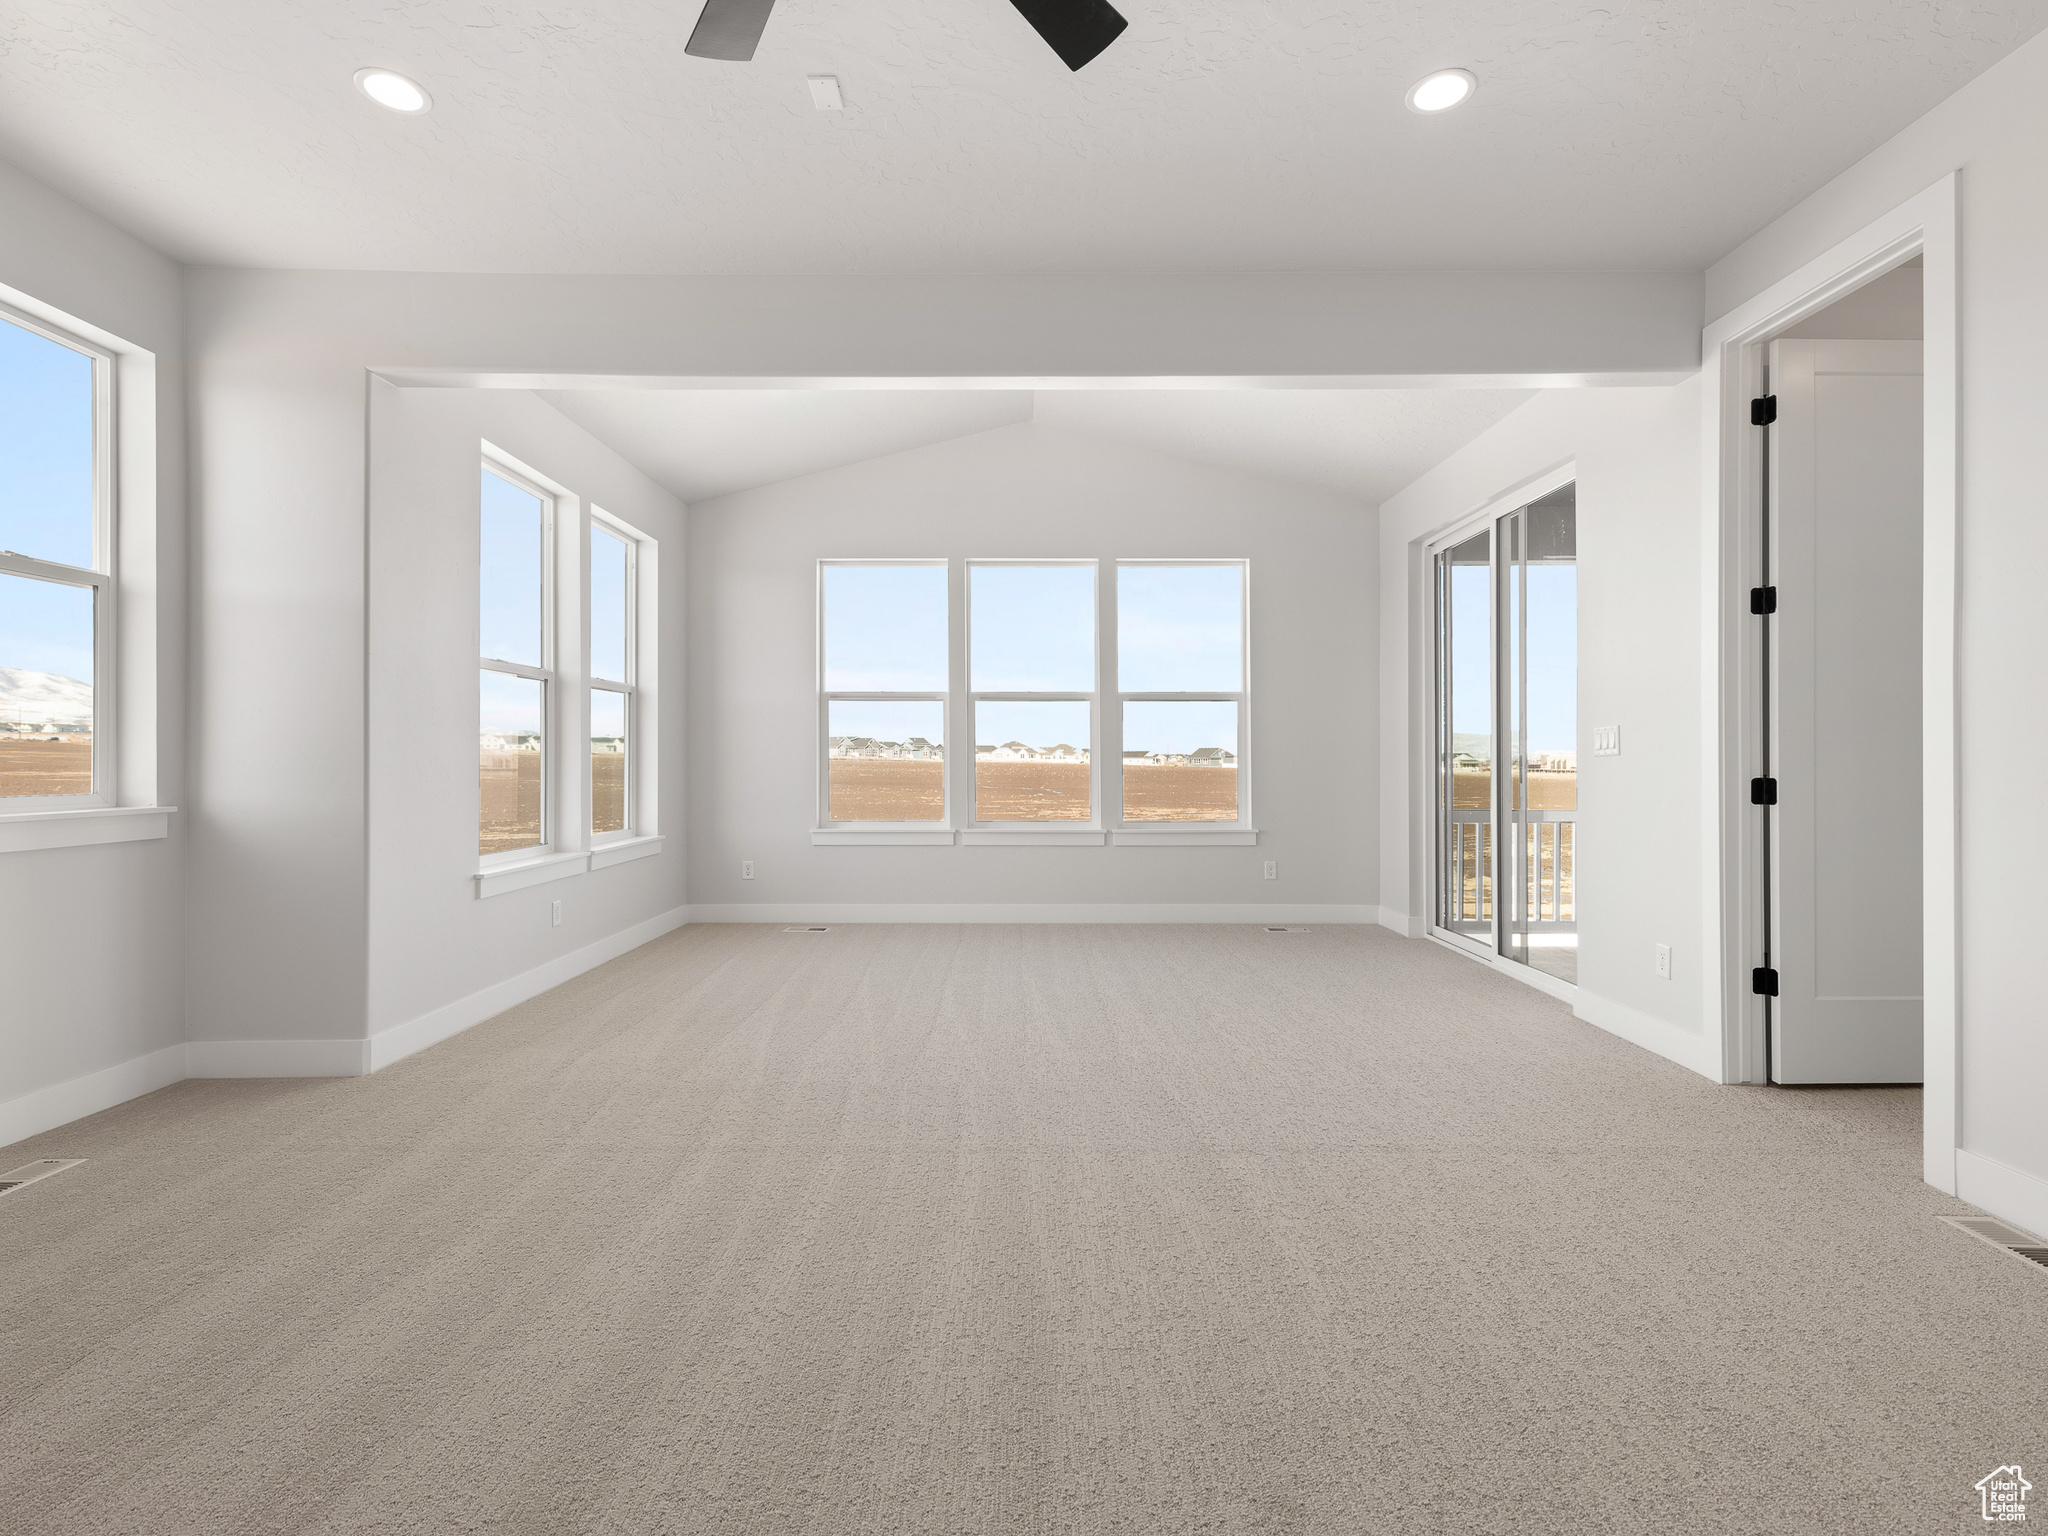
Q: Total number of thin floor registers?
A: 4